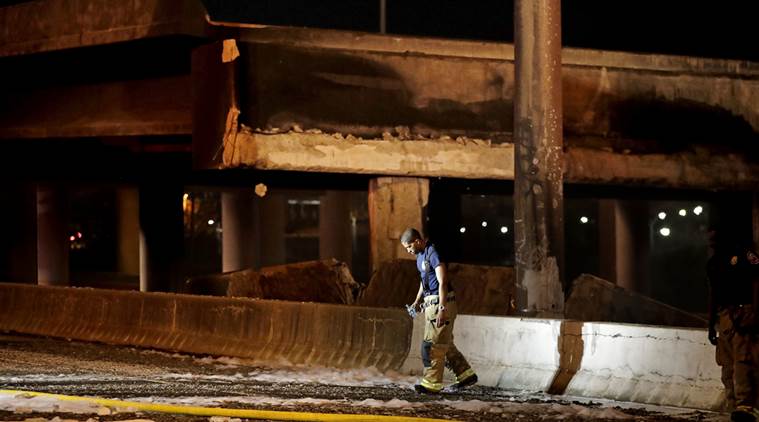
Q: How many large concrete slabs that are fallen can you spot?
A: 3